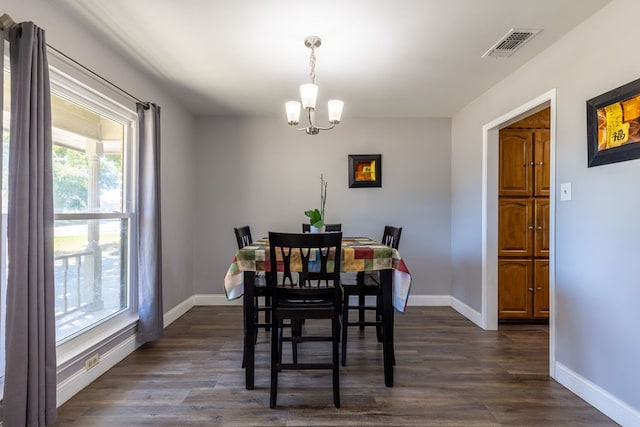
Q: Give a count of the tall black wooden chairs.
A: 4